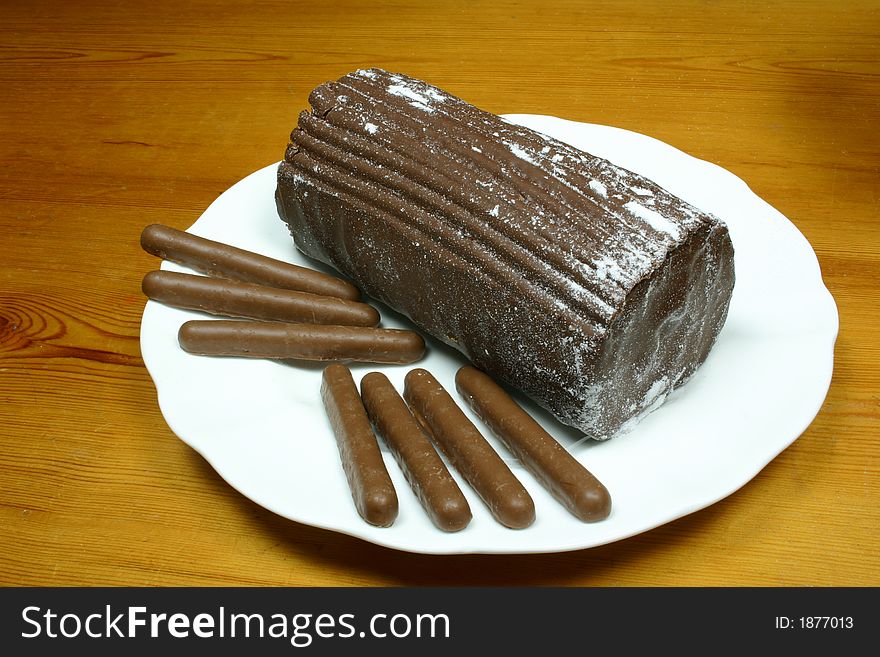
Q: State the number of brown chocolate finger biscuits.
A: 7